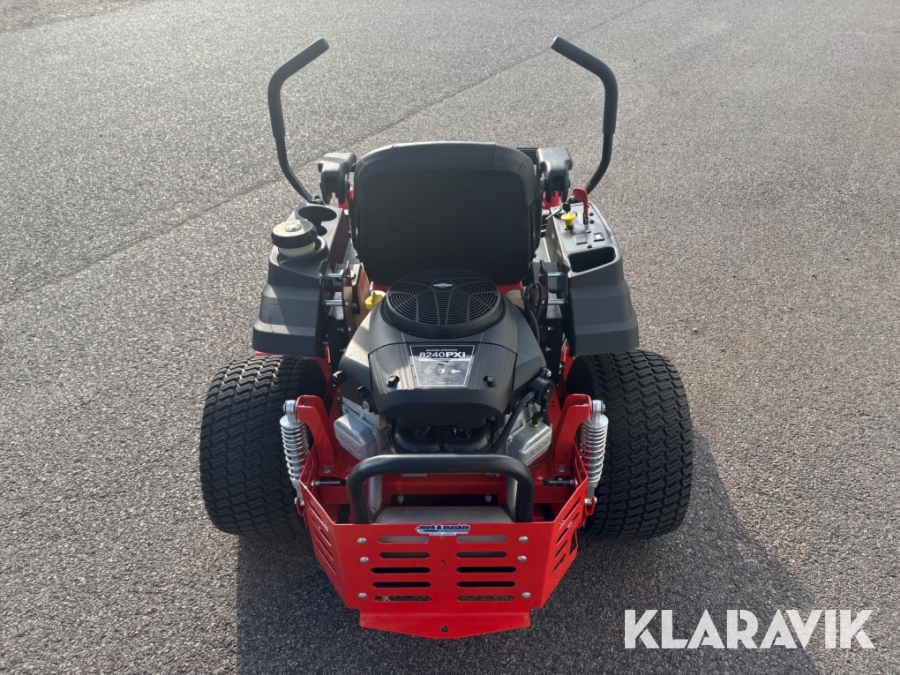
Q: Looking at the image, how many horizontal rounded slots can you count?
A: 10